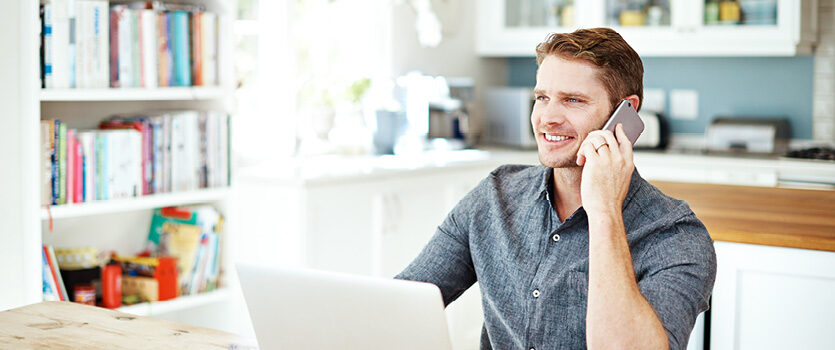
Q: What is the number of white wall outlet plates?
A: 2